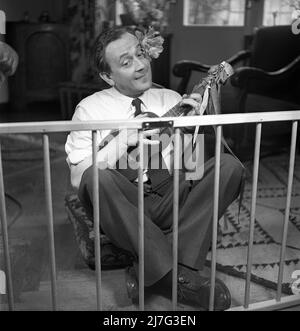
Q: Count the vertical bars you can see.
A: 8